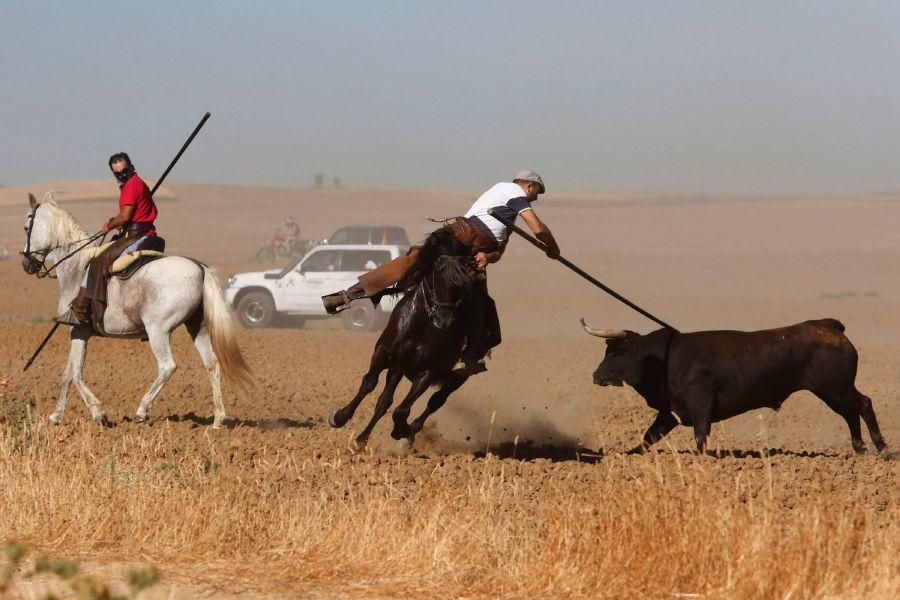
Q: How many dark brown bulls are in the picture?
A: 1